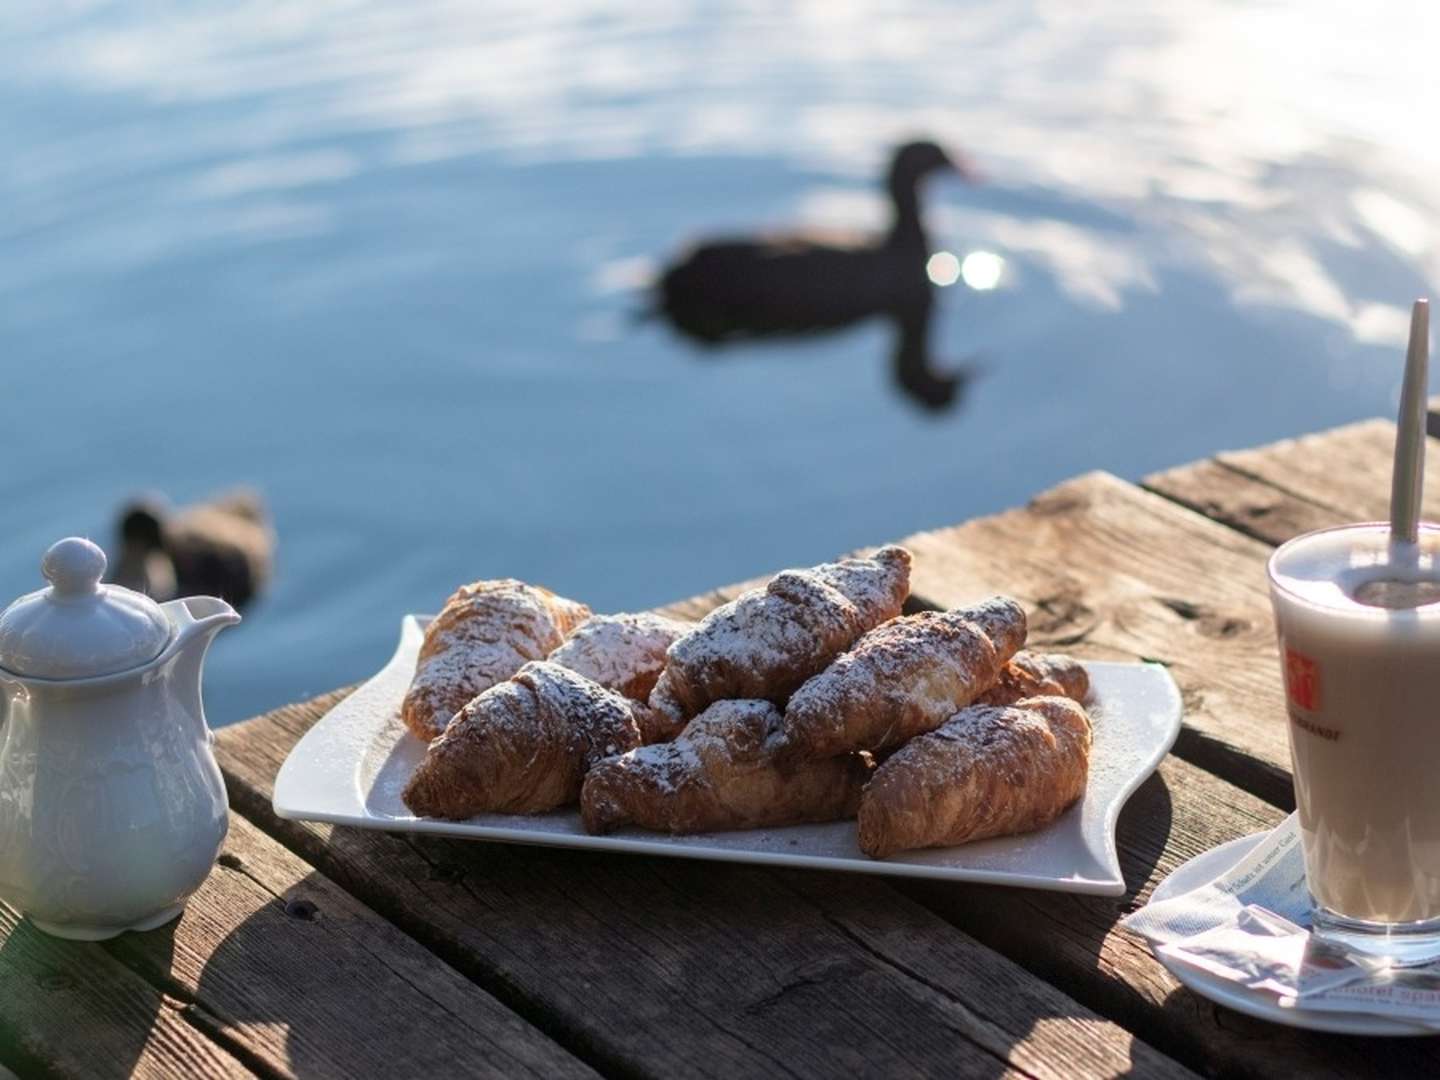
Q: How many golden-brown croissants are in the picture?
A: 8